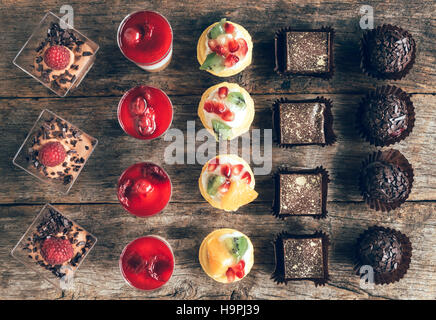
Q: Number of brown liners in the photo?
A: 8